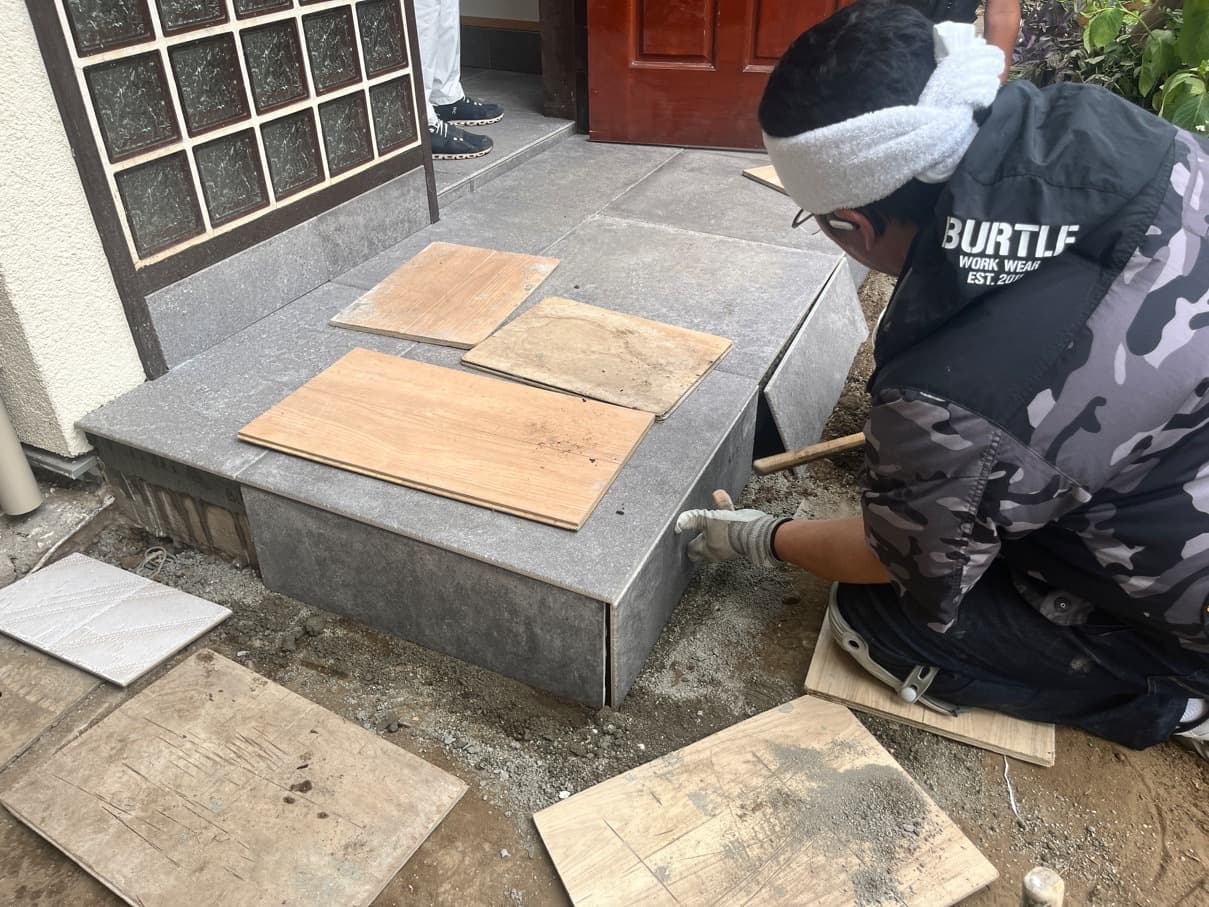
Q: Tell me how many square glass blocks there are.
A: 14